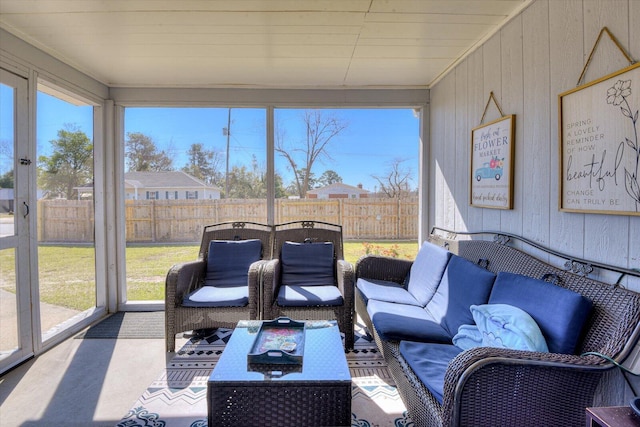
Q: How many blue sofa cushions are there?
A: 6